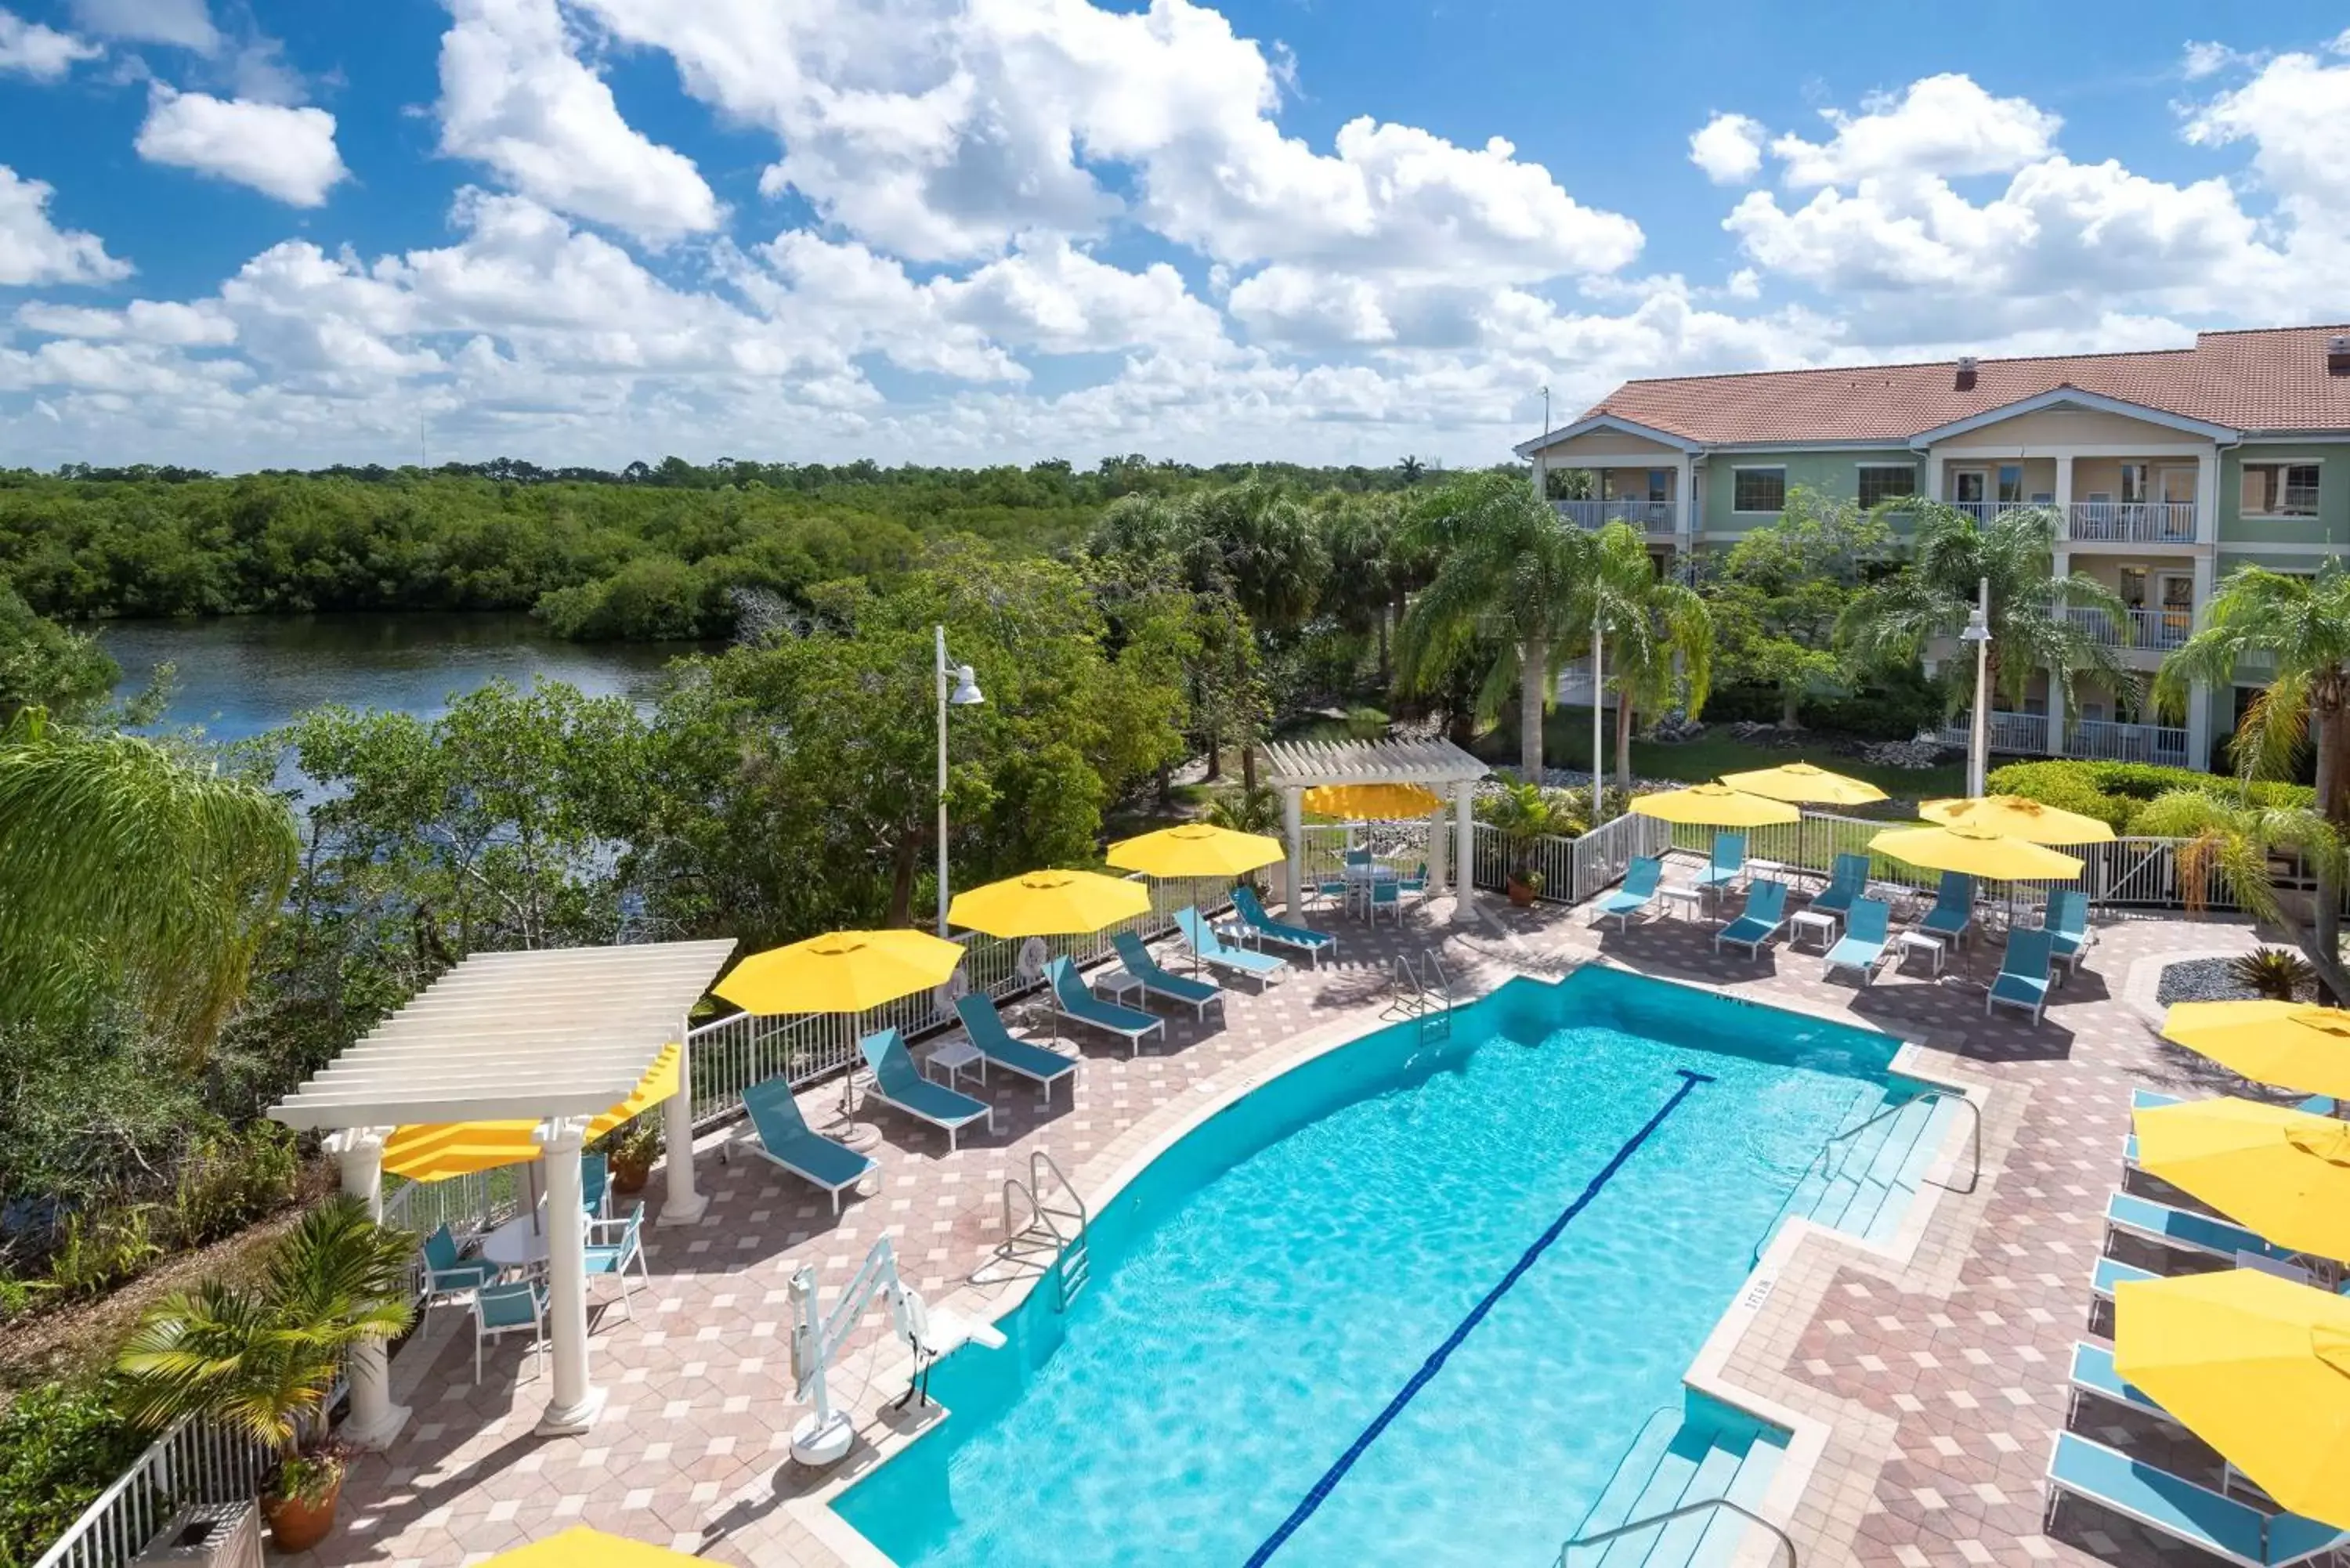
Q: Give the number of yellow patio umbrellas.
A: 13